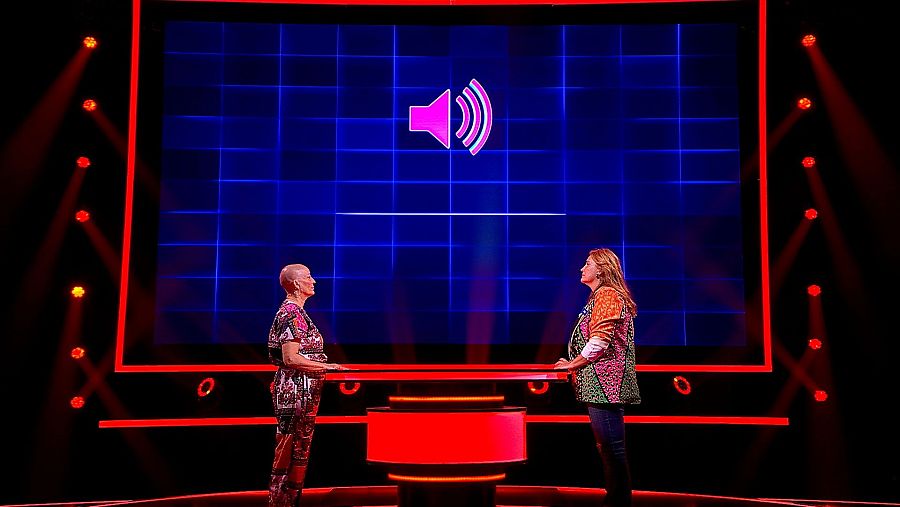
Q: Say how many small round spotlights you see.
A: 14